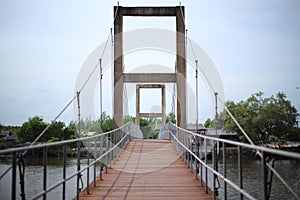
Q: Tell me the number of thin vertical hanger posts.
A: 6